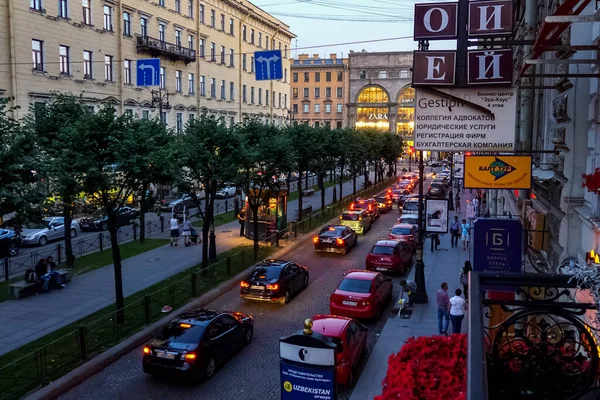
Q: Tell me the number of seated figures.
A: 2